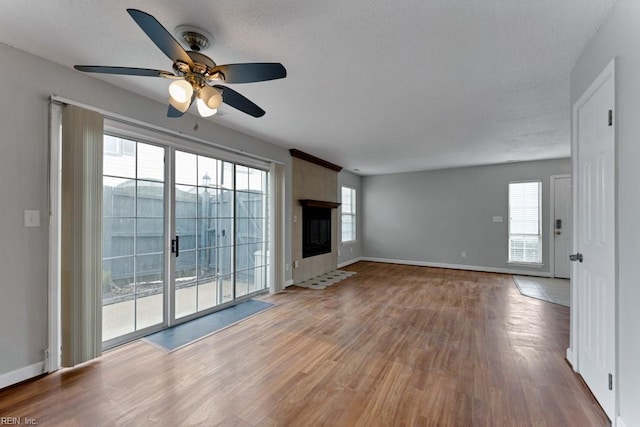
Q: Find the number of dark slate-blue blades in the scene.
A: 5